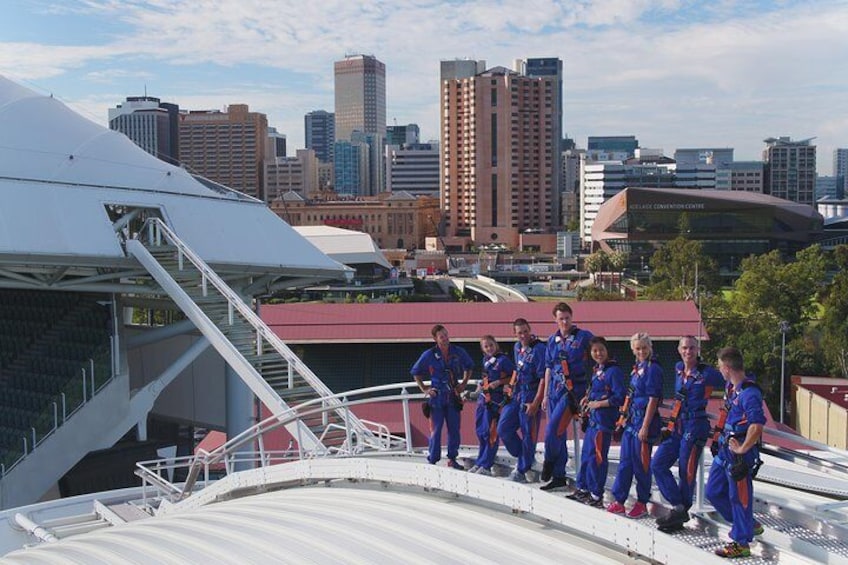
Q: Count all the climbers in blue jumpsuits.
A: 8